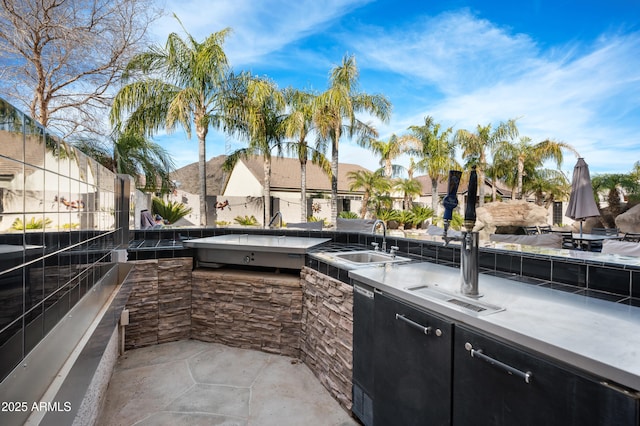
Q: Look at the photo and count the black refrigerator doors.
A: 2